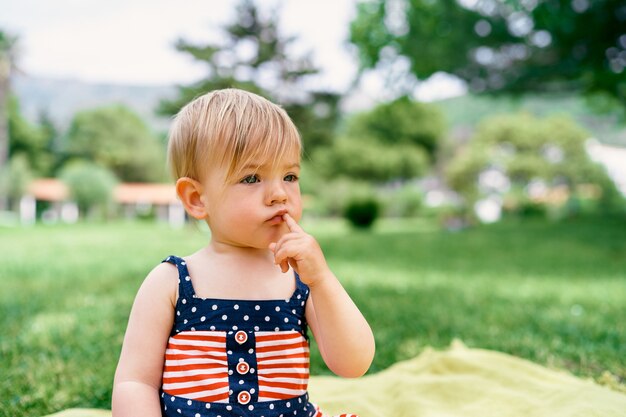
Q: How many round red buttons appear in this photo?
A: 3